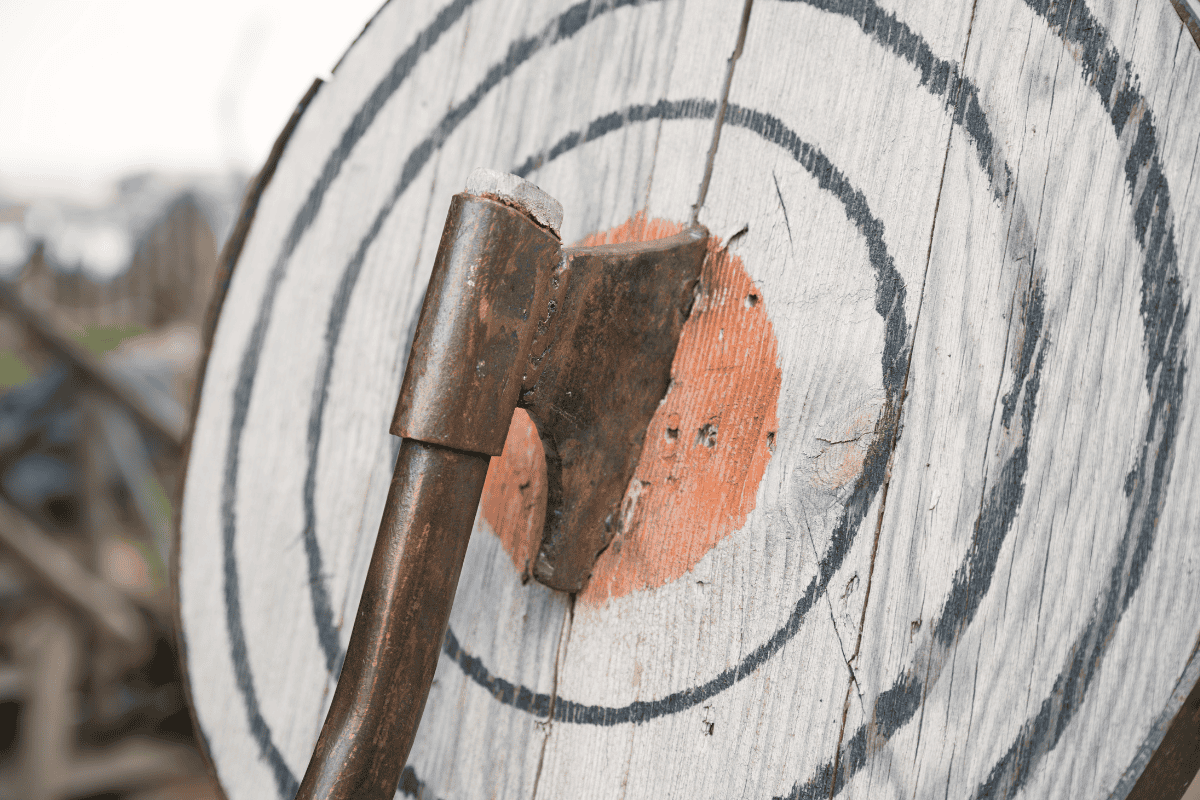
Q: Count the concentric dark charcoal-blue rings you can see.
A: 3